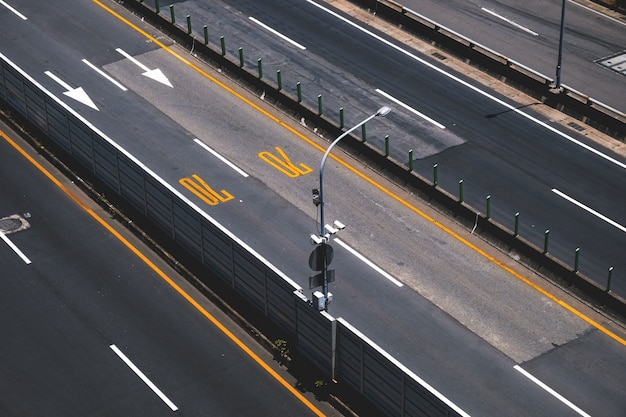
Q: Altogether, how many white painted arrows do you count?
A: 2